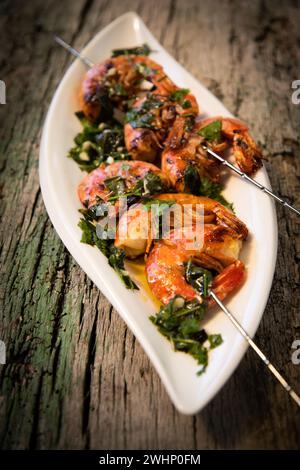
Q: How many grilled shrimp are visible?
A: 6